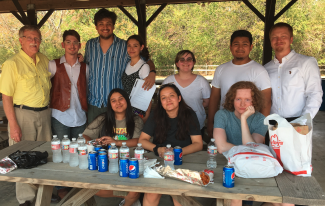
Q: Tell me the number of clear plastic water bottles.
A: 10